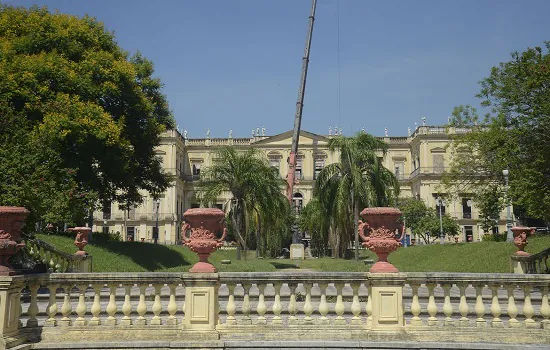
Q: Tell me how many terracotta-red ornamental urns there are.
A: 5